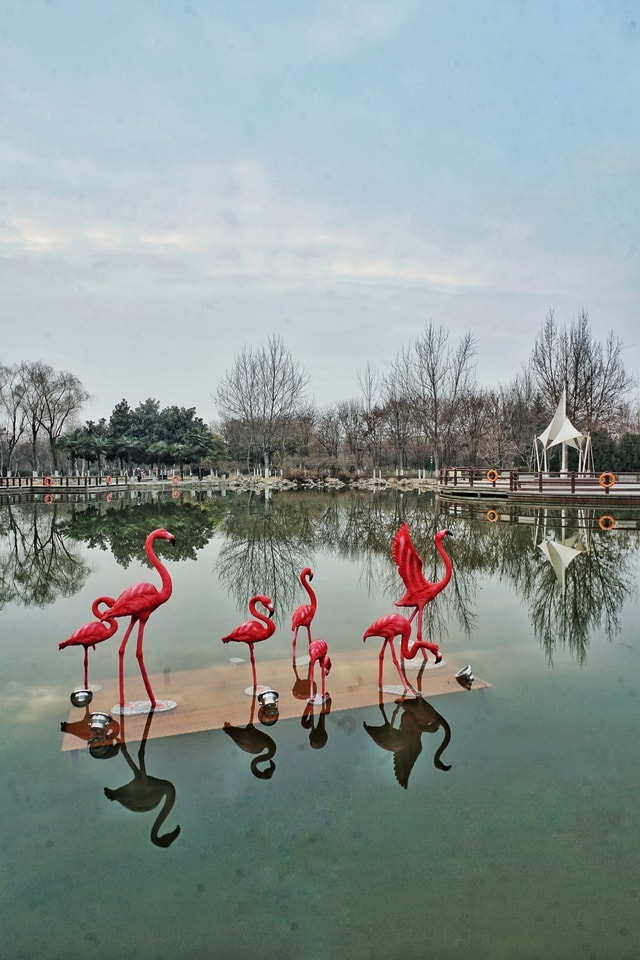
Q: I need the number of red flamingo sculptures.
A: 7